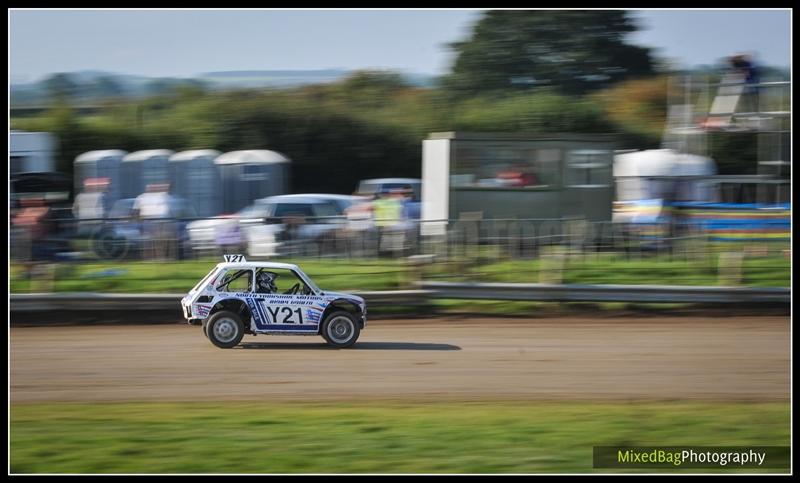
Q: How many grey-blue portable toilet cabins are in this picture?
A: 4